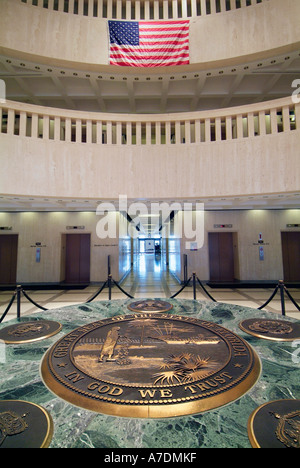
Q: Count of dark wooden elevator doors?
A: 4